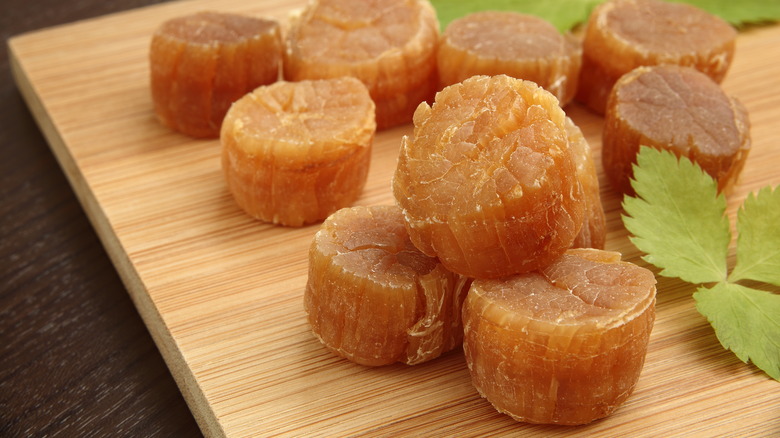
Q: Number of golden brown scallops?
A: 10